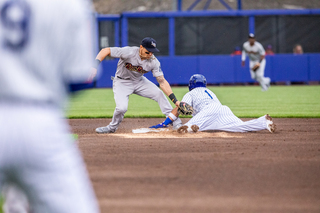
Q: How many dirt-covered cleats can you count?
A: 2